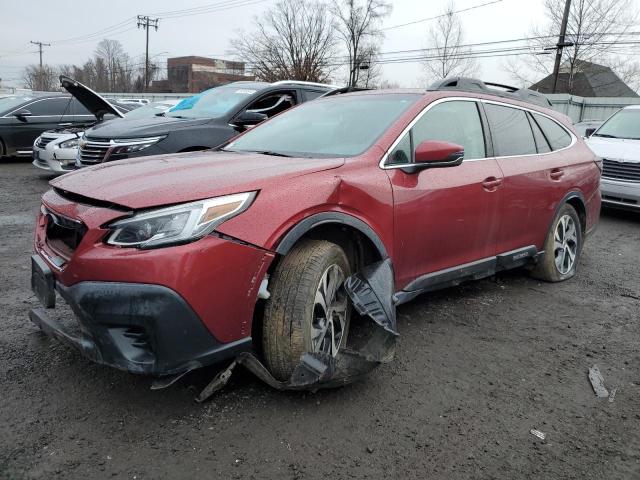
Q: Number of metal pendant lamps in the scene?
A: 0